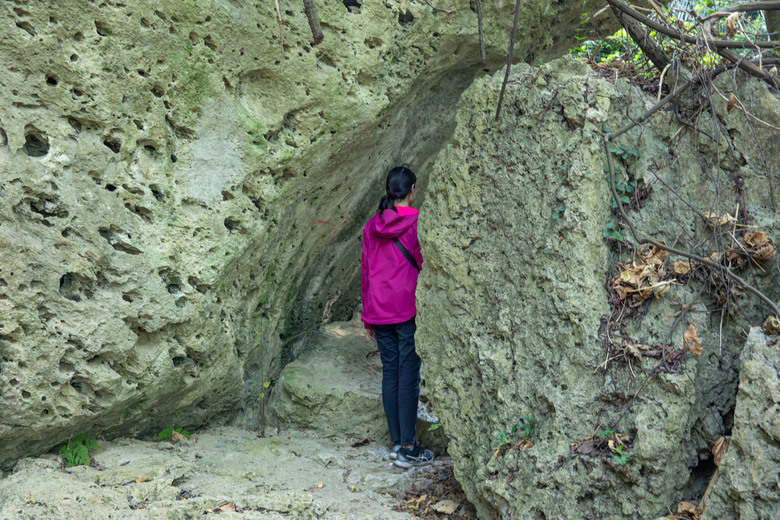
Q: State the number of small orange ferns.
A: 0